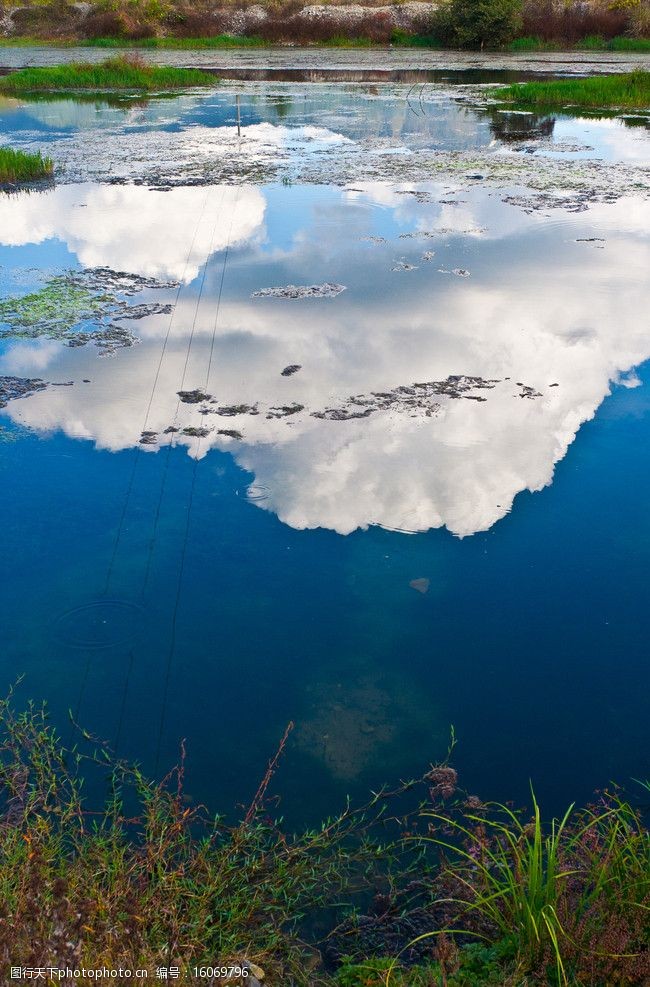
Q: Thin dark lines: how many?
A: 3